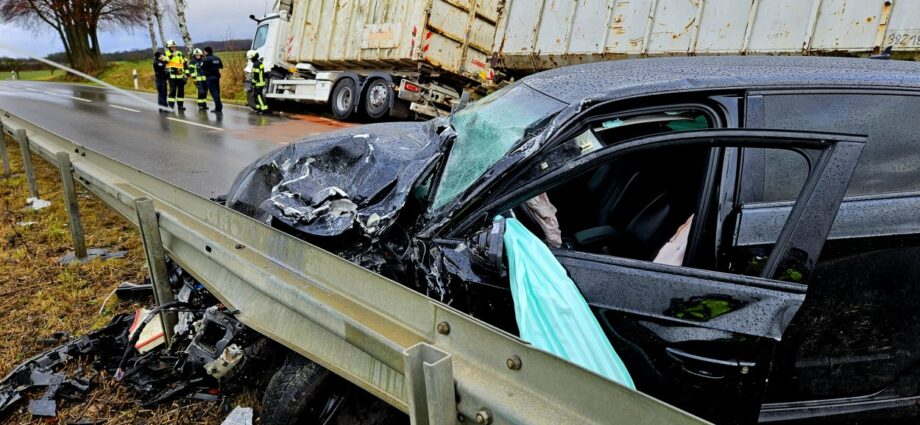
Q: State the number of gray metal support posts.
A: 5